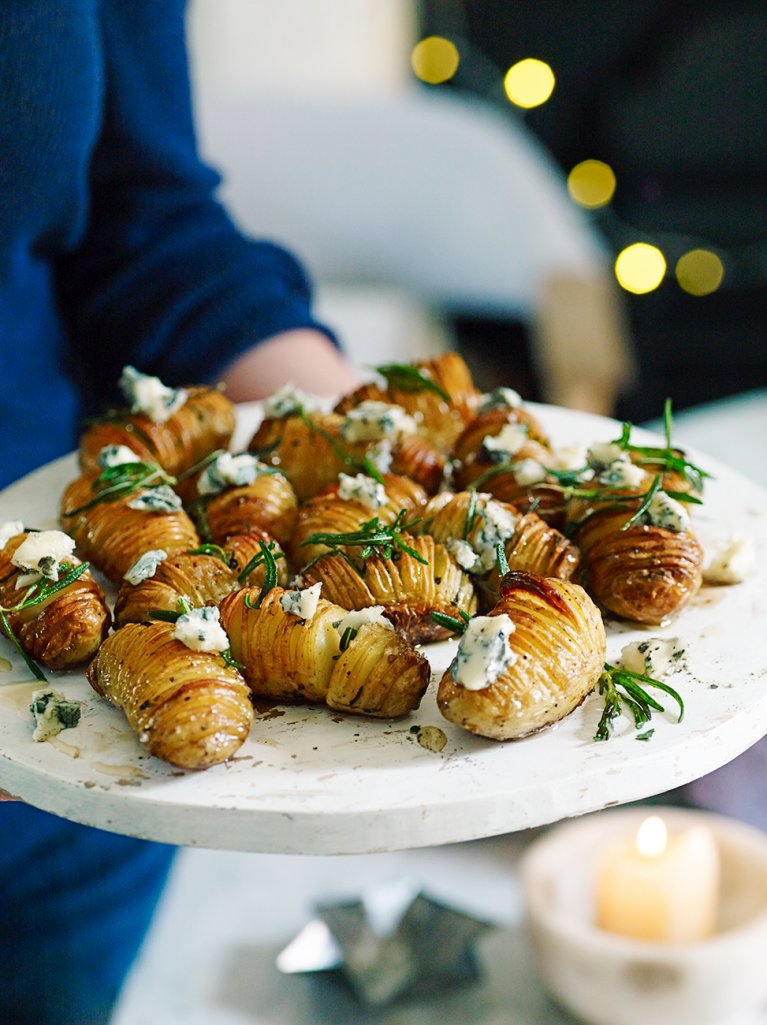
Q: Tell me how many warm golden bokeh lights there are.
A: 5